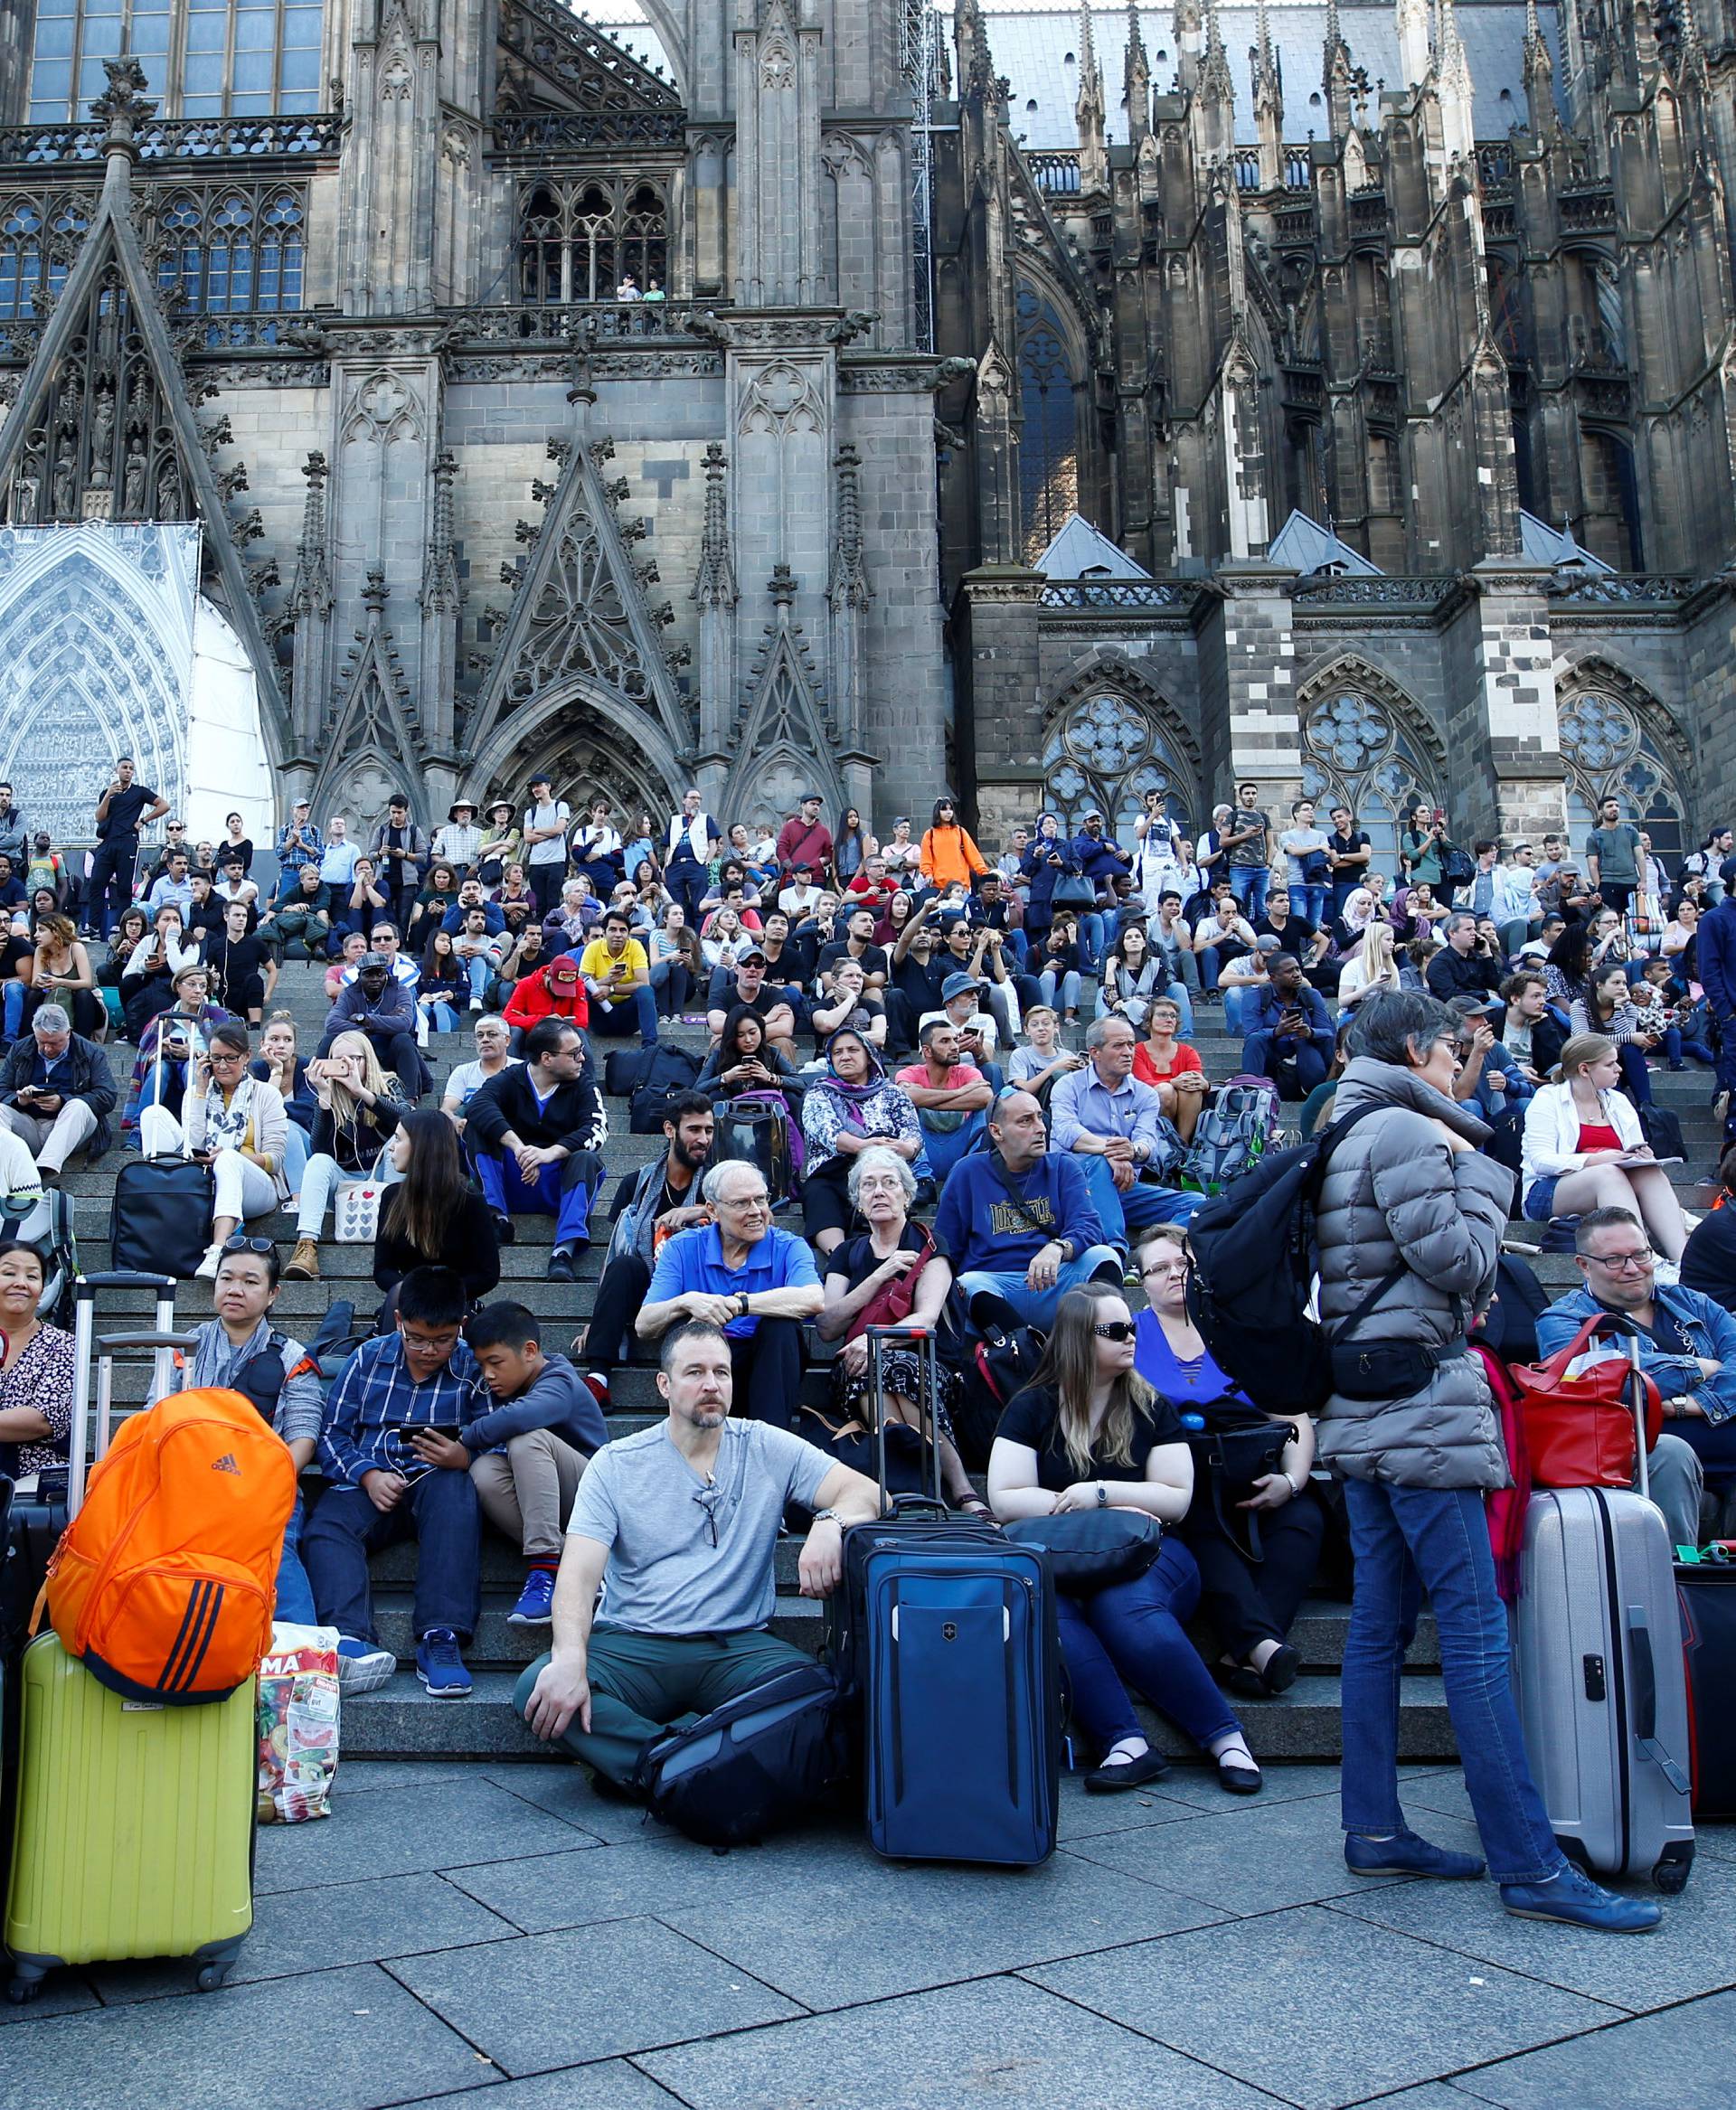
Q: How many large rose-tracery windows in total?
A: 3